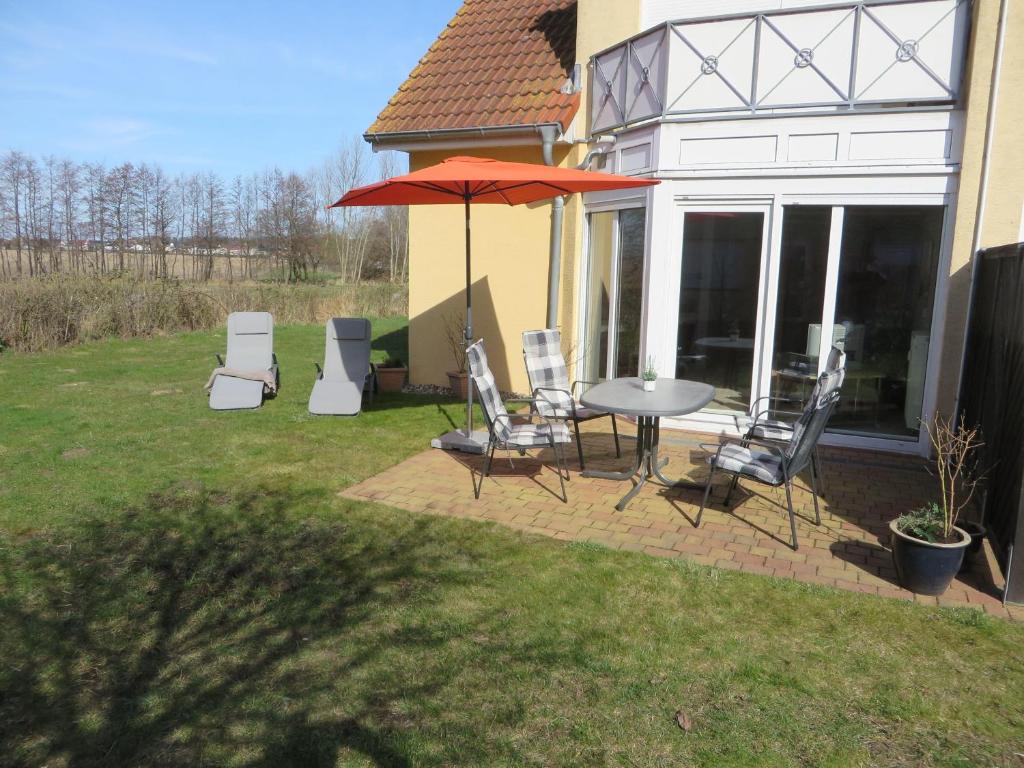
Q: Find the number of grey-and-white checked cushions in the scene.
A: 4